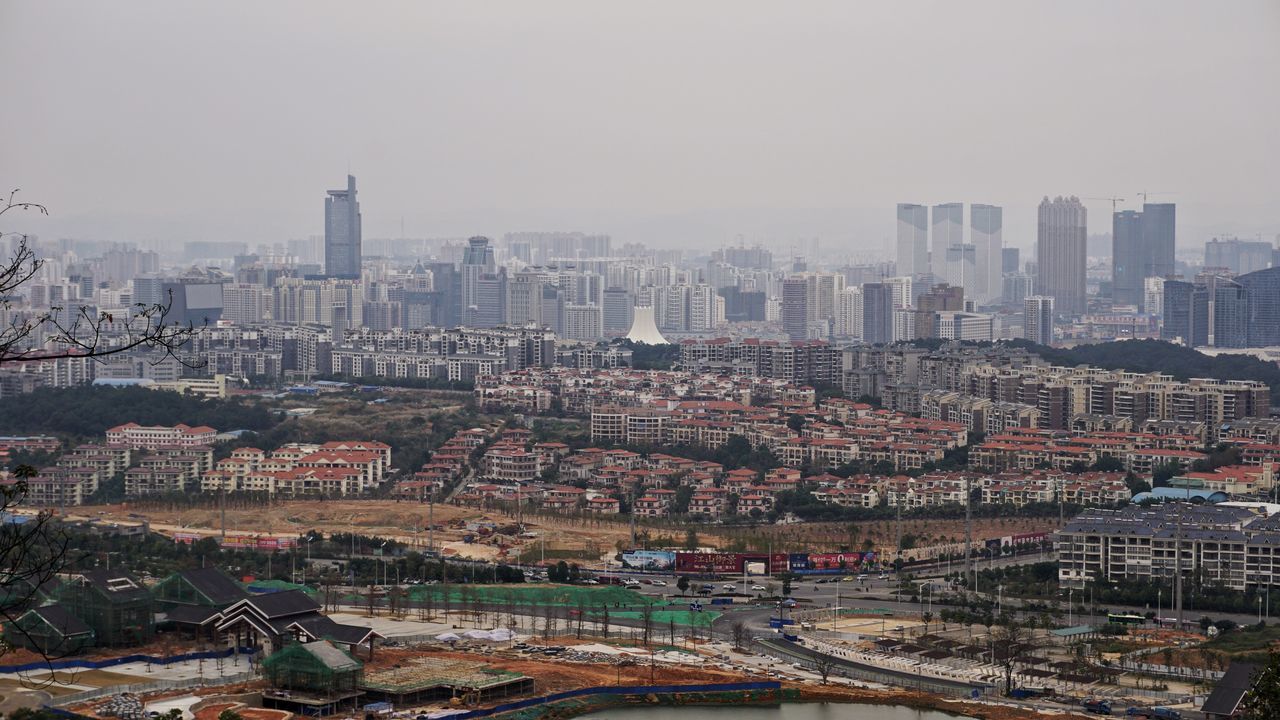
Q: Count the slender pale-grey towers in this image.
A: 3